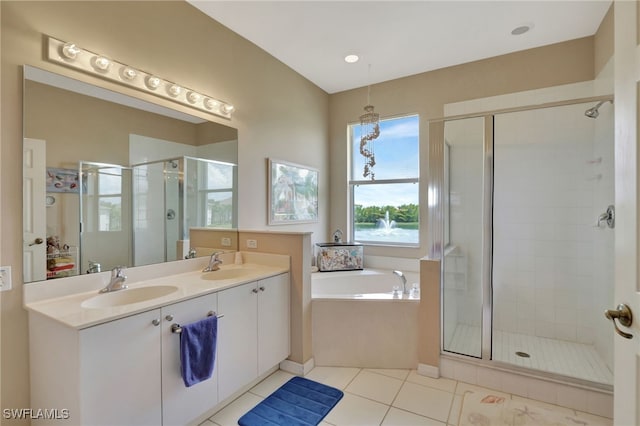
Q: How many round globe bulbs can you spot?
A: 8